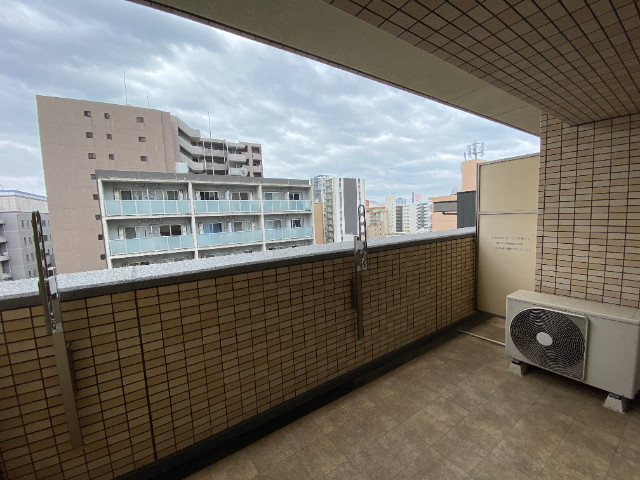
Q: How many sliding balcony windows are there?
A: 12